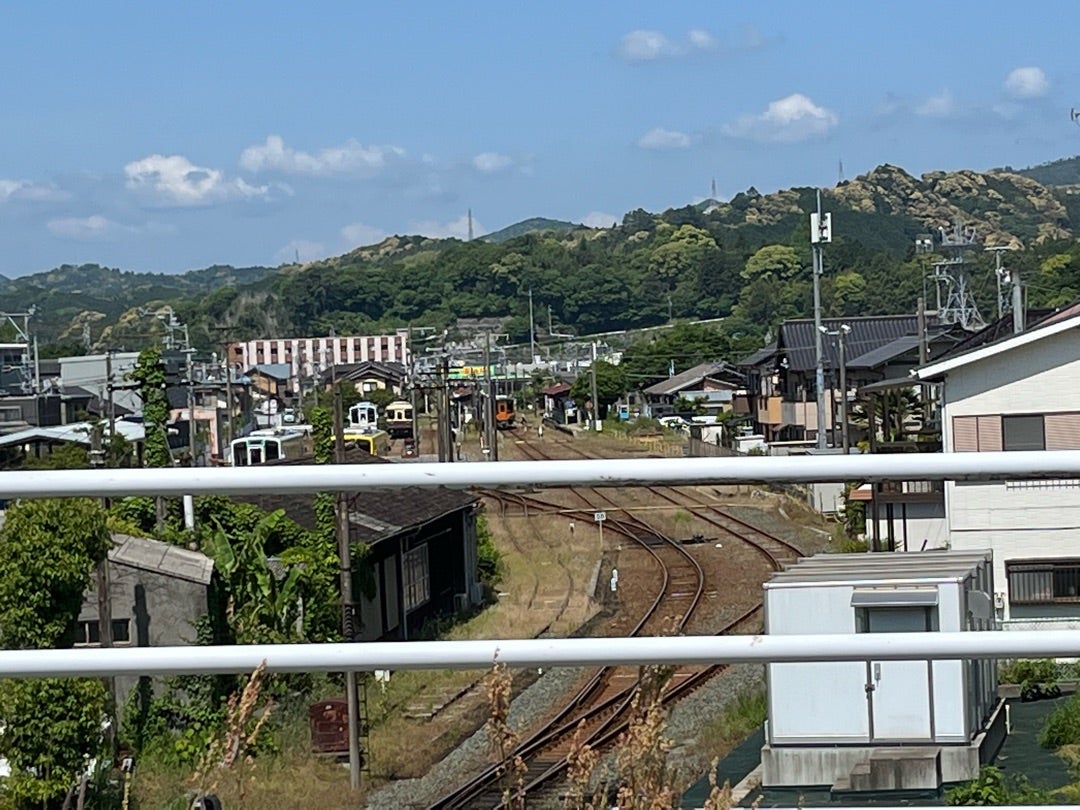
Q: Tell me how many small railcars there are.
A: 5